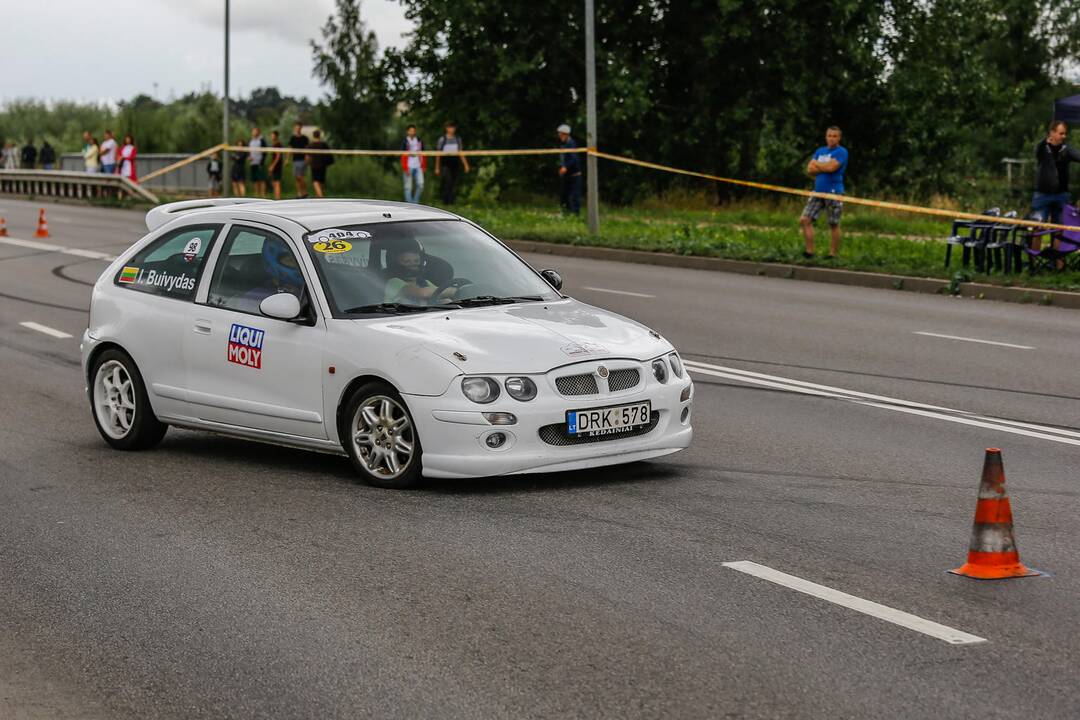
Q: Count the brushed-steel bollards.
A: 0